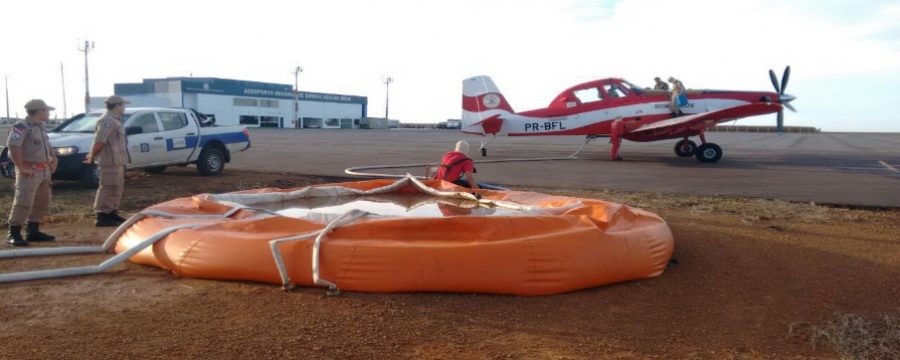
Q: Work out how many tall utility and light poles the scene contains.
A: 5